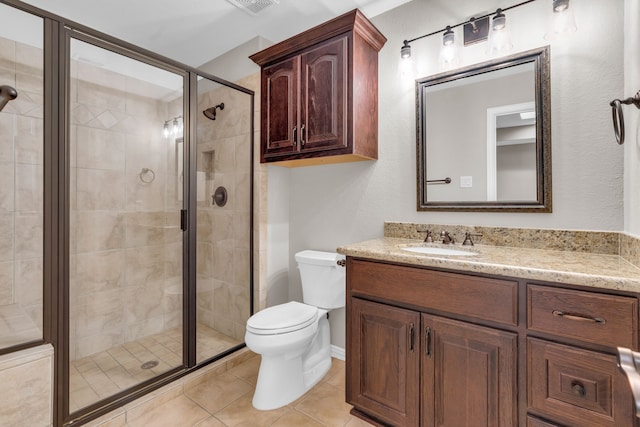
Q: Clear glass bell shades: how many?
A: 4